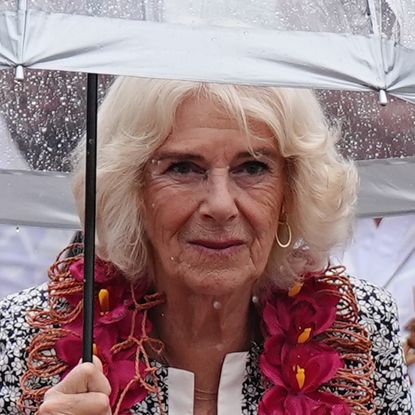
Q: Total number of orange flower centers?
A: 5